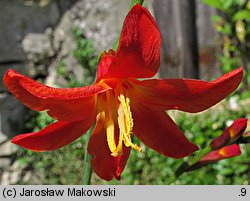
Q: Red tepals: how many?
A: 6